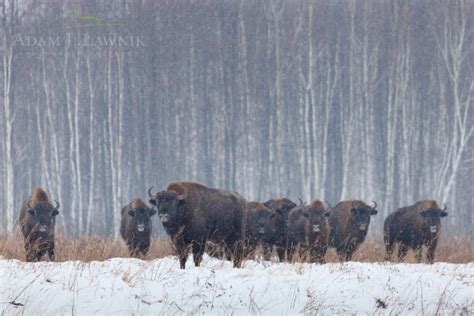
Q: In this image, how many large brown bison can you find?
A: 8